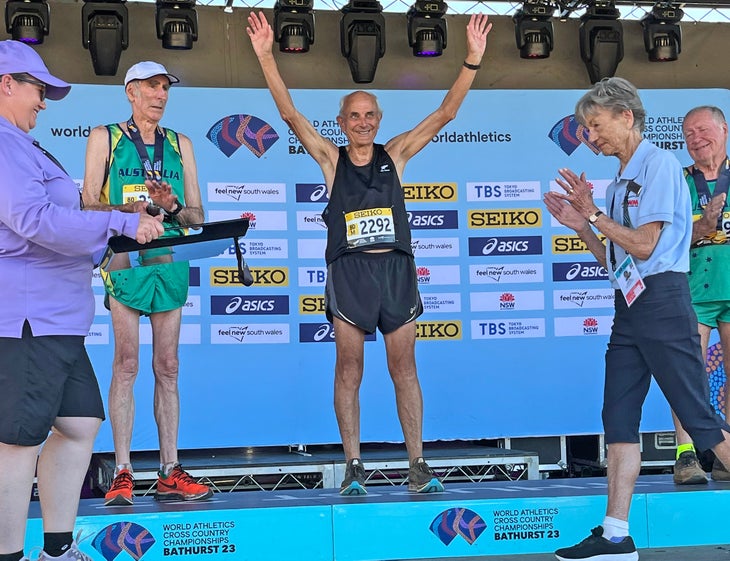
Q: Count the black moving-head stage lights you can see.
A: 9